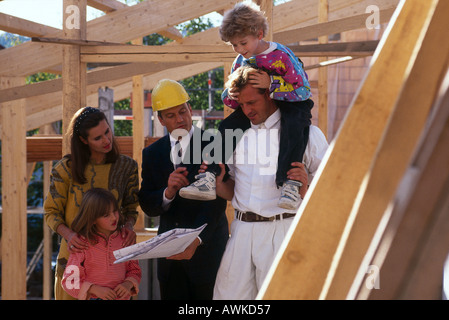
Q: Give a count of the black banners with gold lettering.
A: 0